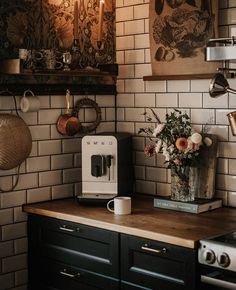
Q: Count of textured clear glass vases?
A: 1